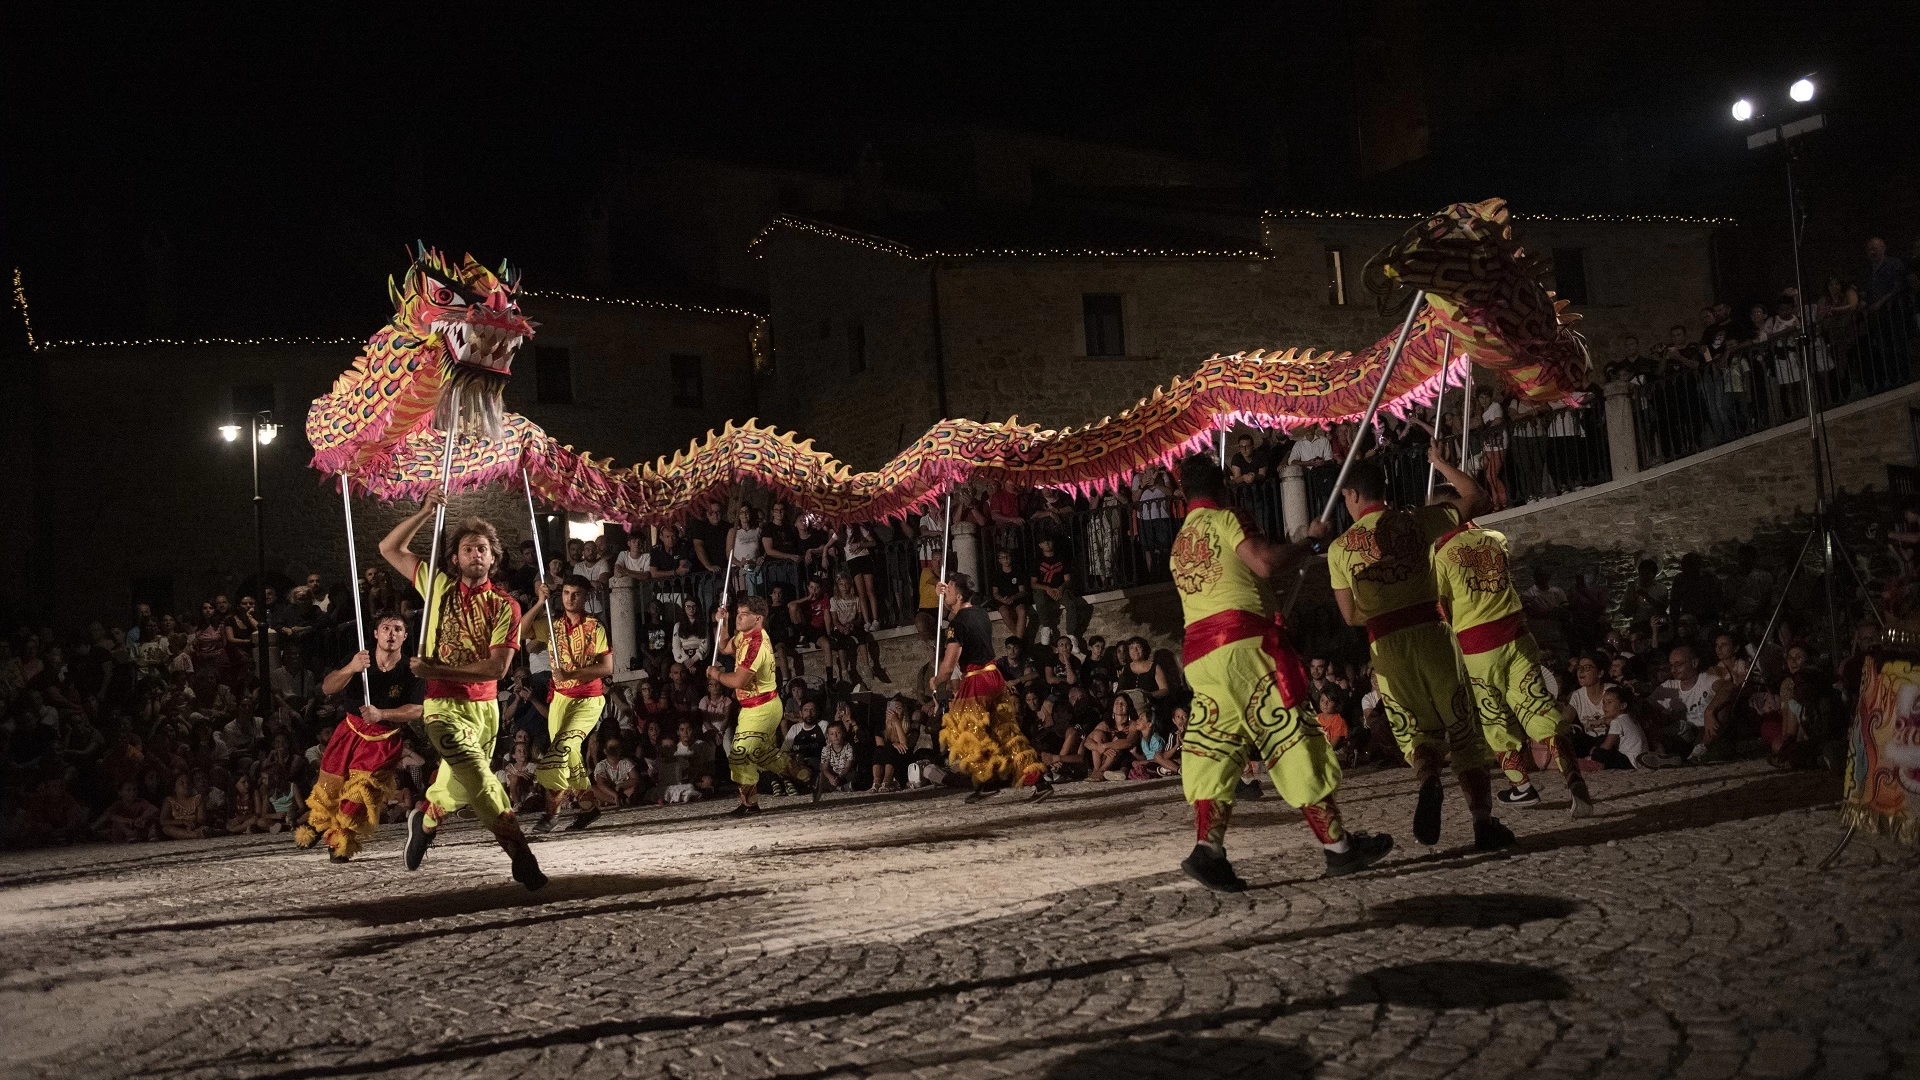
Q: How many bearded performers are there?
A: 1